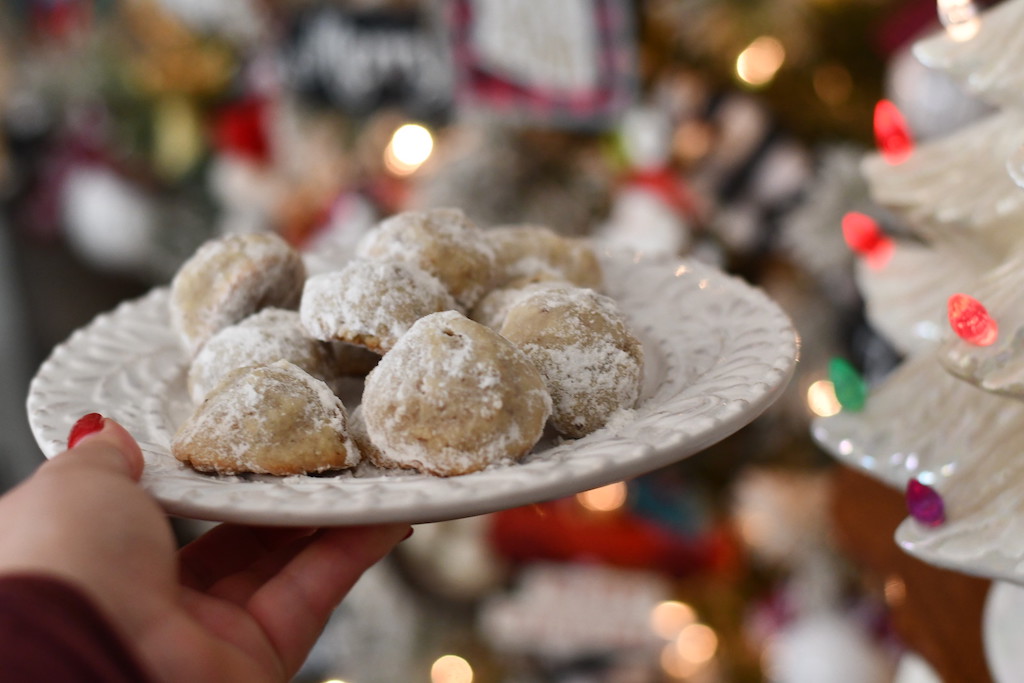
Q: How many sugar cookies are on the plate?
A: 9